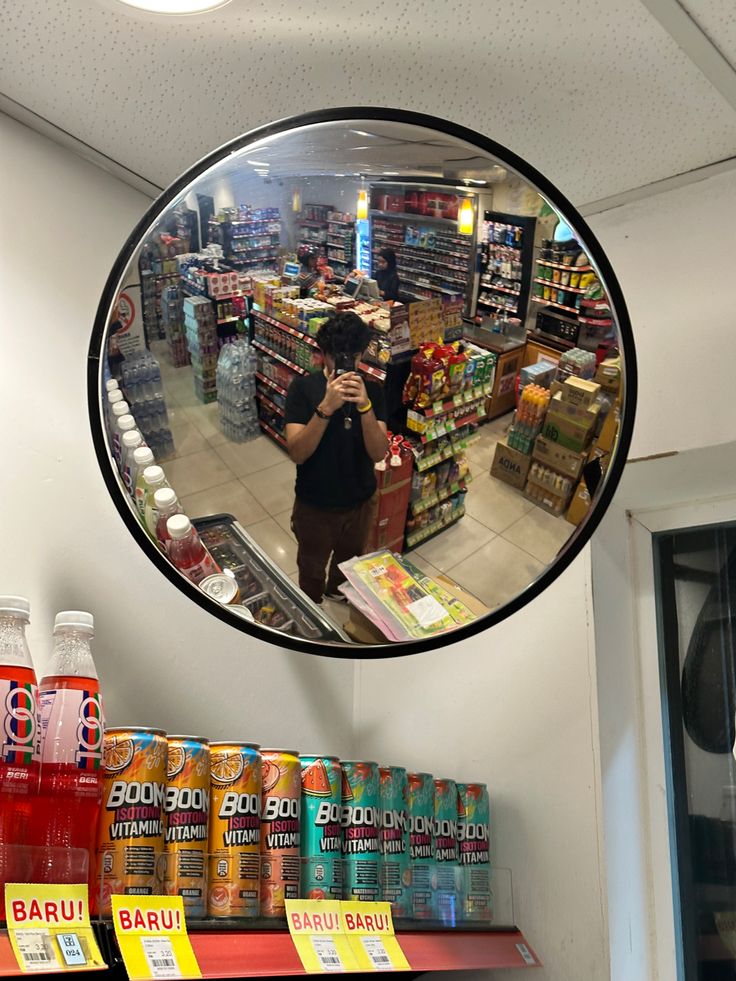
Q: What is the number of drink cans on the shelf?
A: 10